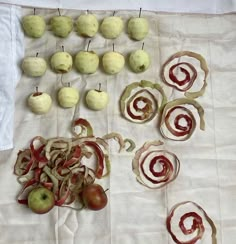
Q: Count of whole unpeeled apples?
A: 2